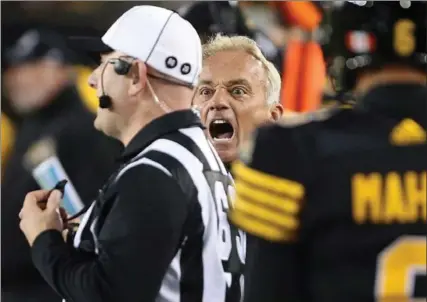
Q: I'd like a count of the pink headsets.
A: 0